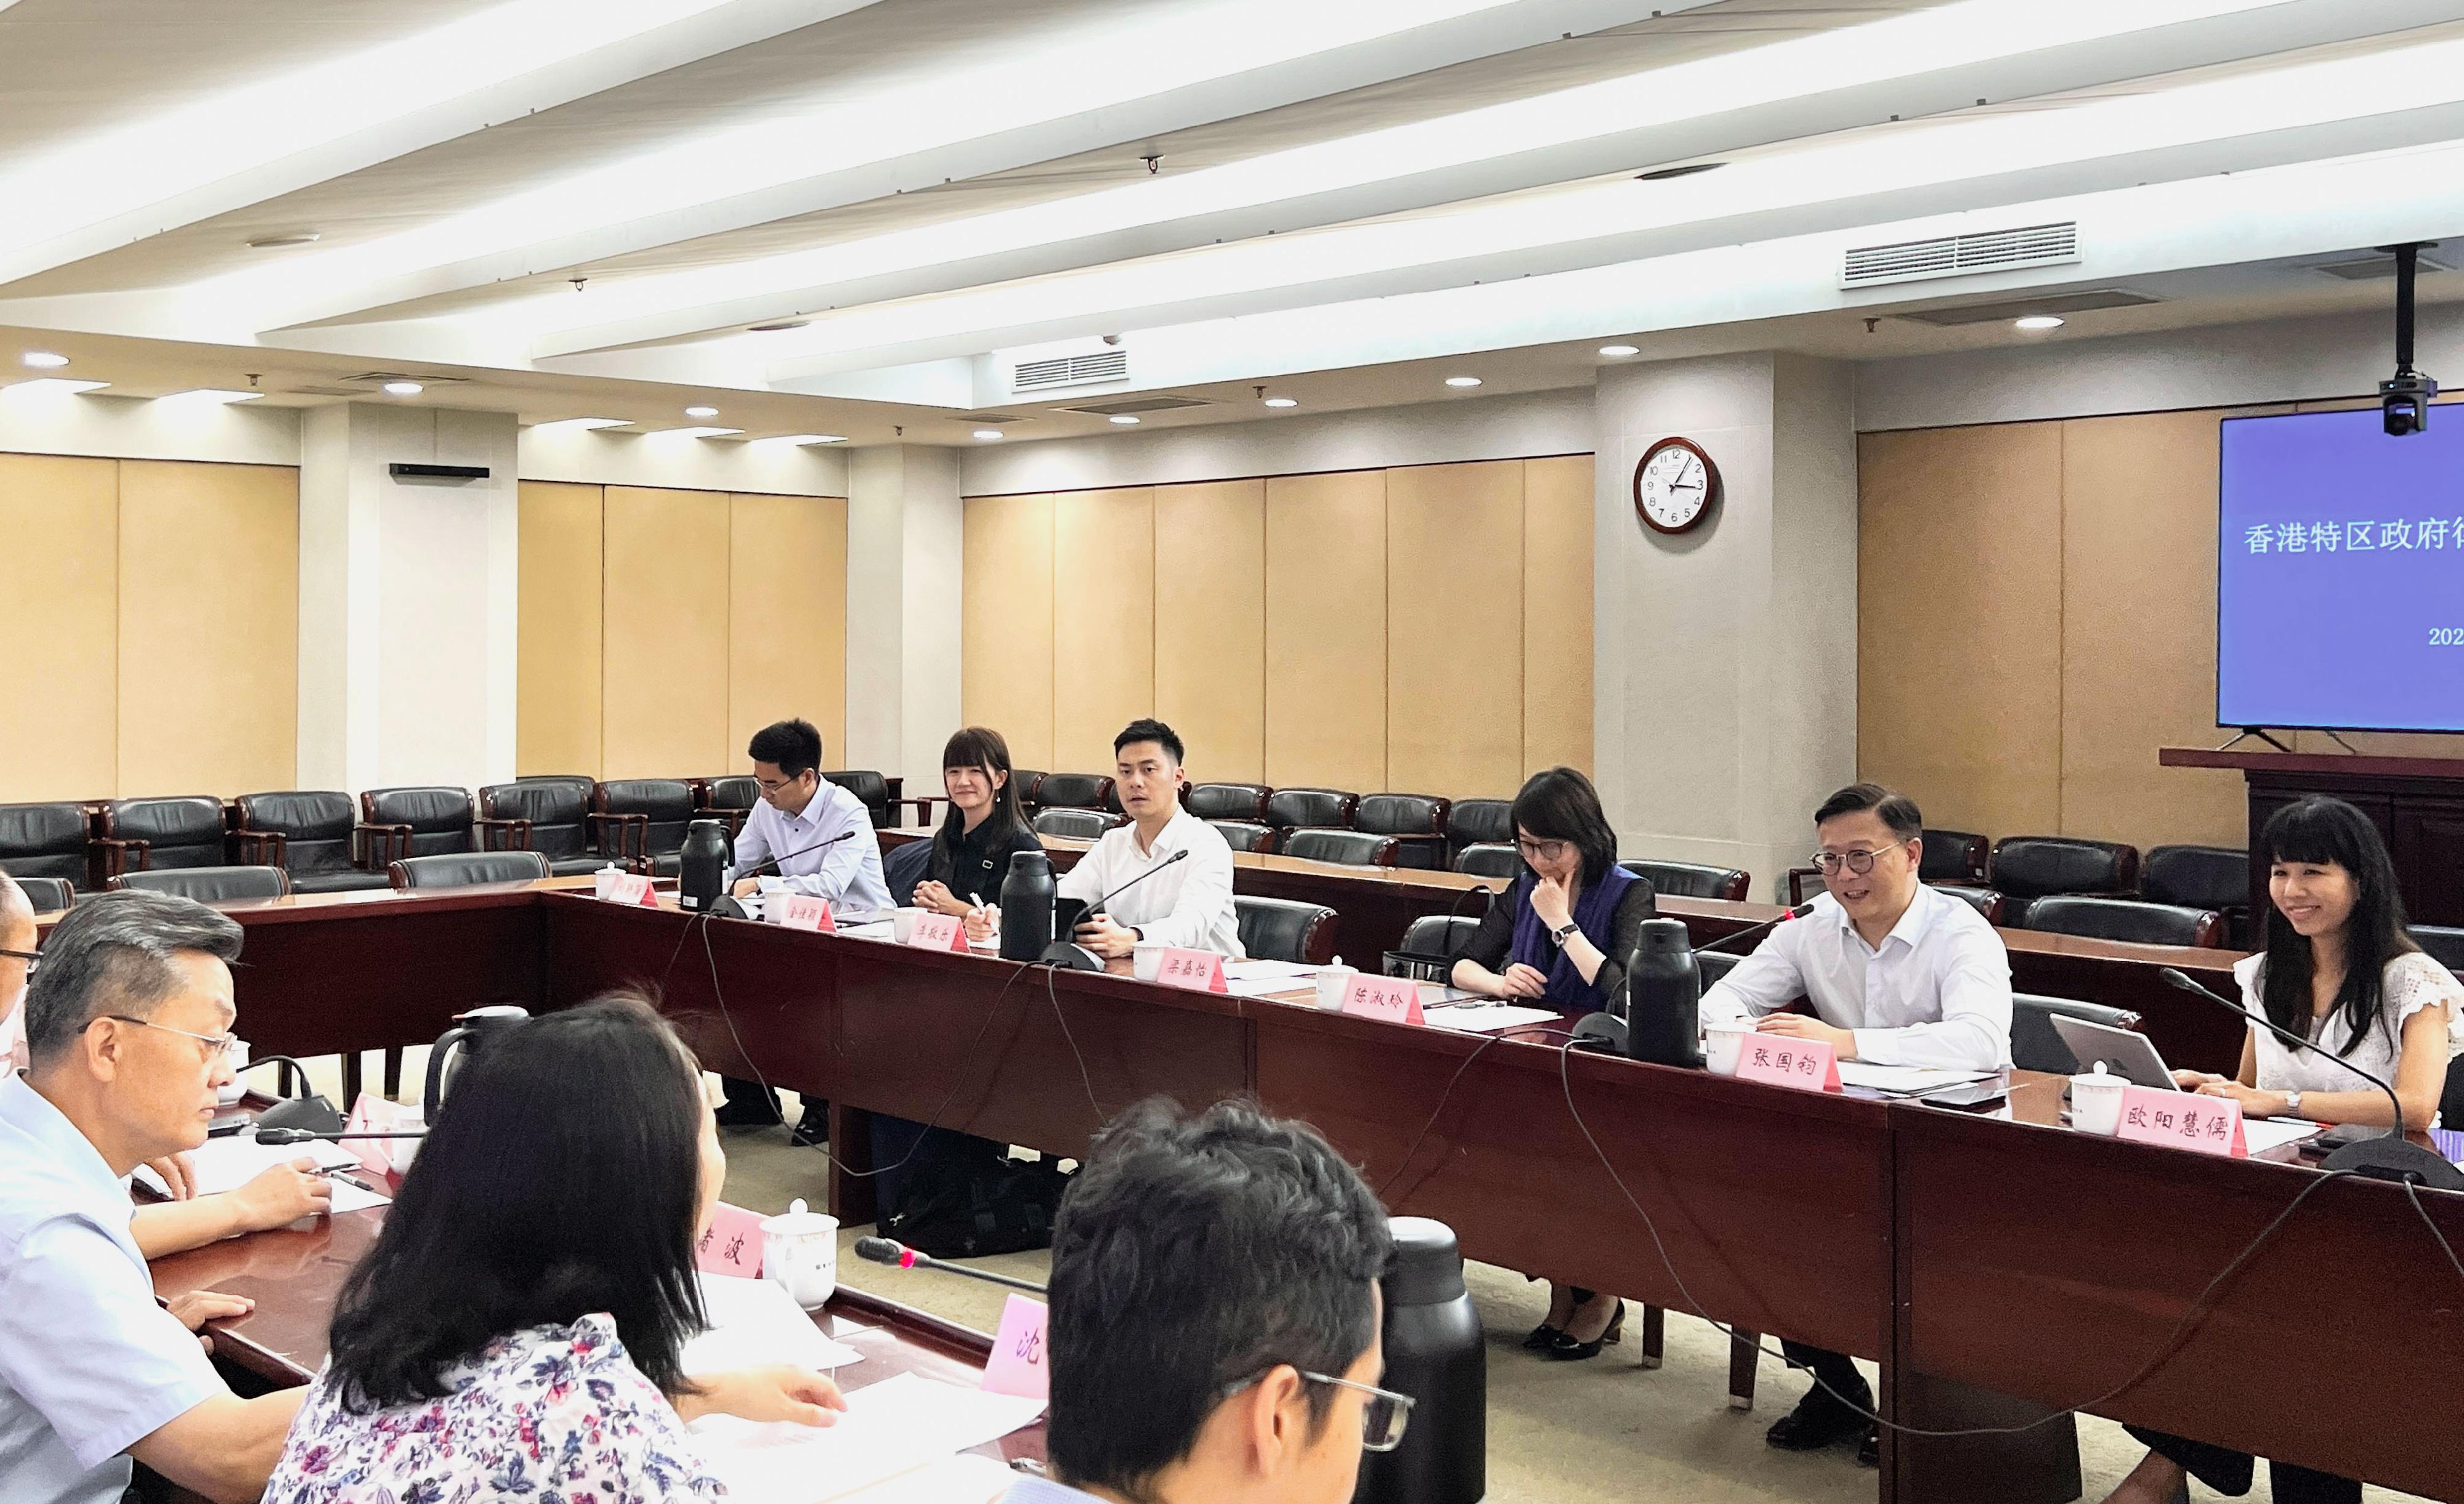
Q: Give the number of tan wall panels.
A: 13